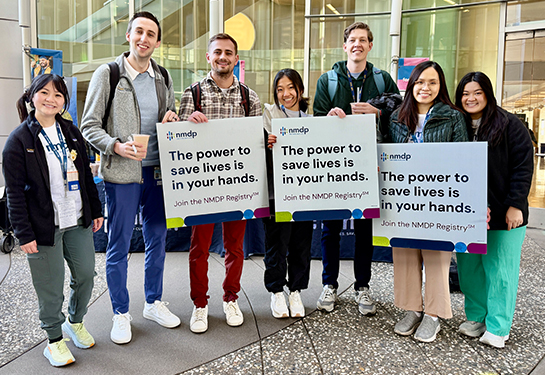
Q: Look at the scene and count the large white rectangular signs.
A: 3